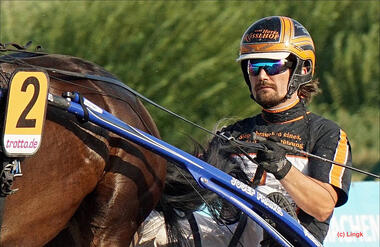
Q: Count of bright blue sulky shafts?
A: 1